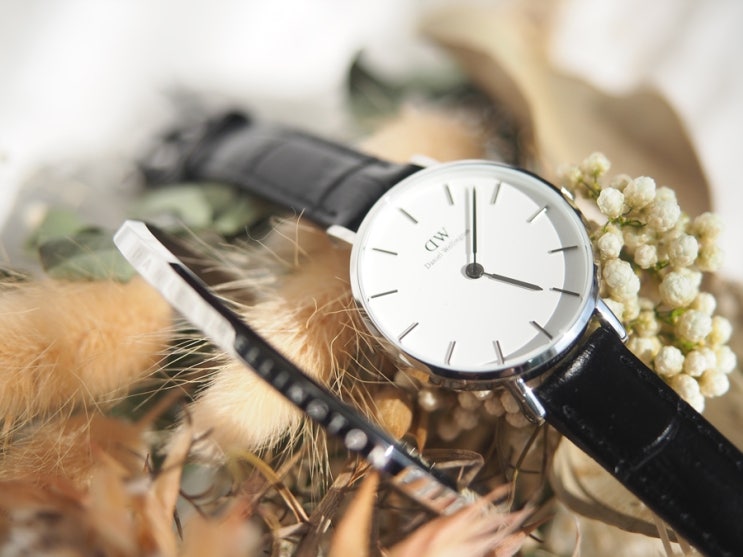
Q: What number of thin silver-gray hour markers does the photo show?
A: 12